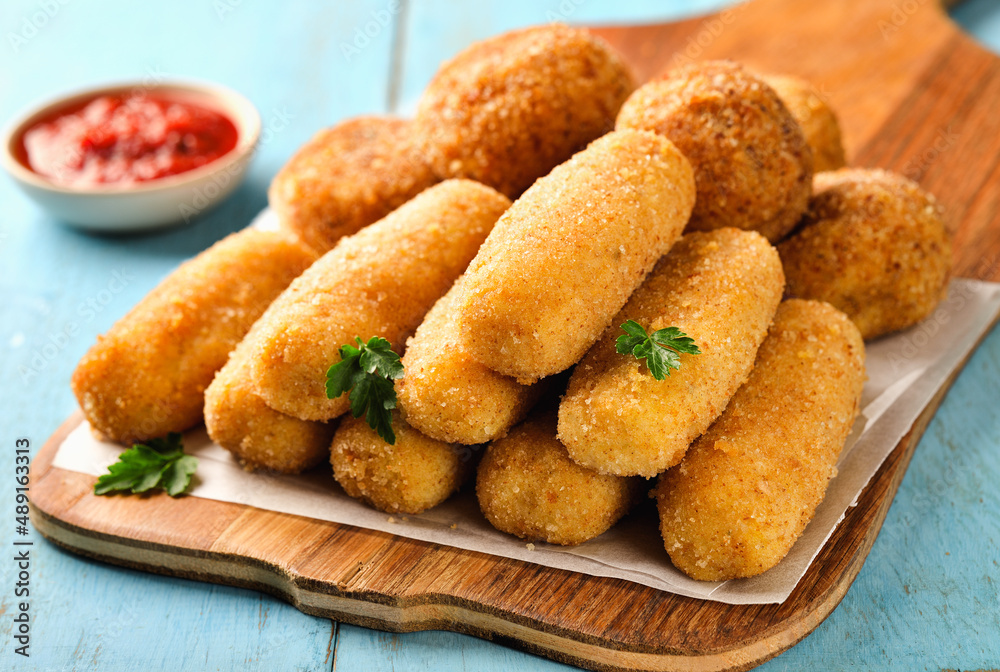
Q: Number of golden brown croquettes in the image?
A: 14